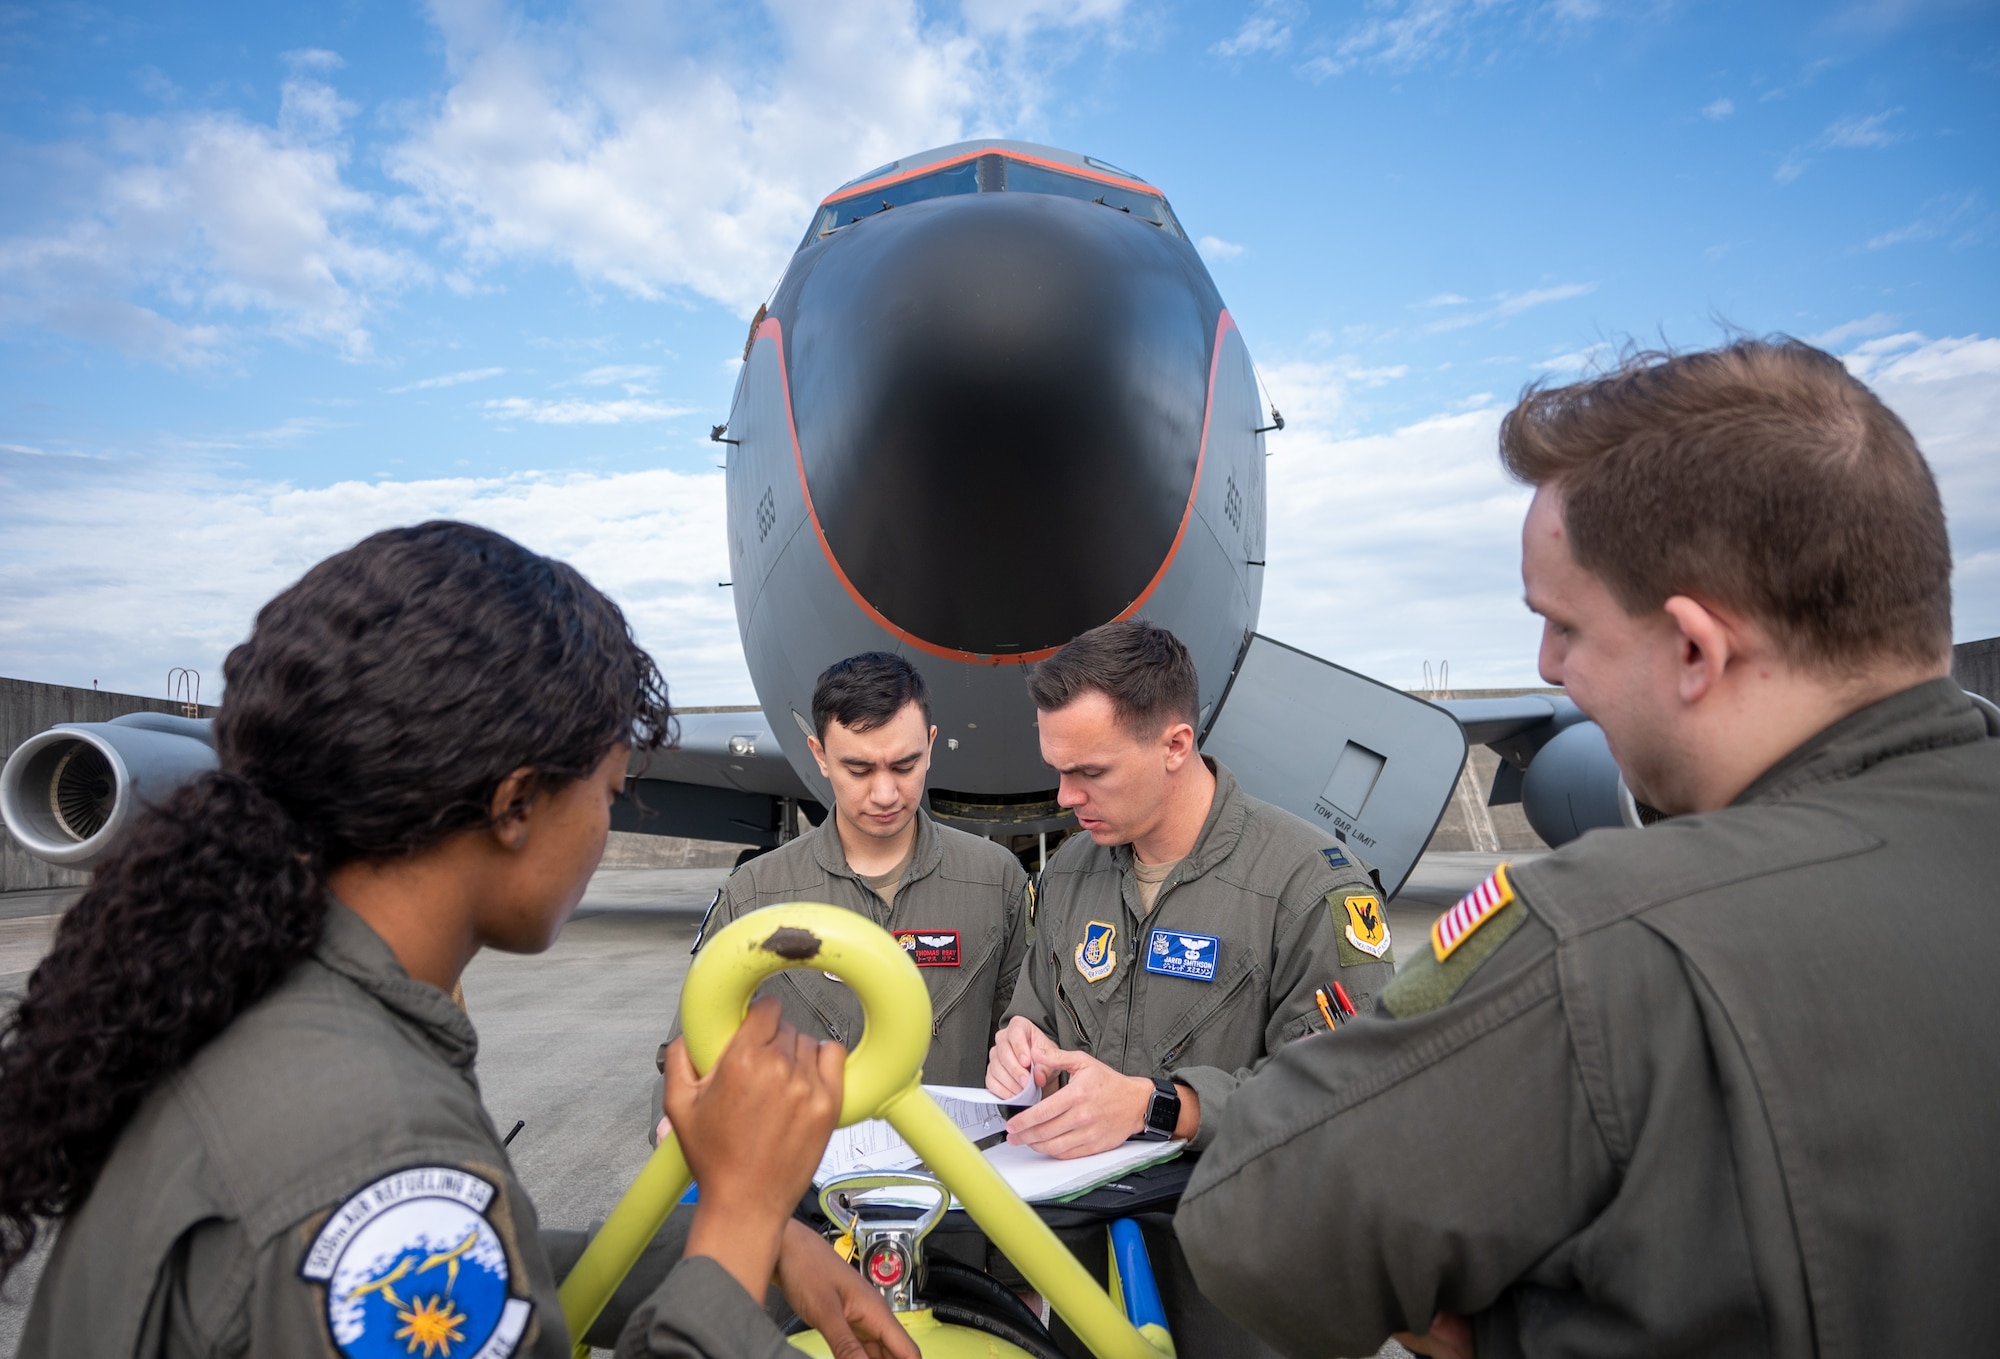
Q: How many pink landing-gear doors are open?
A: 0